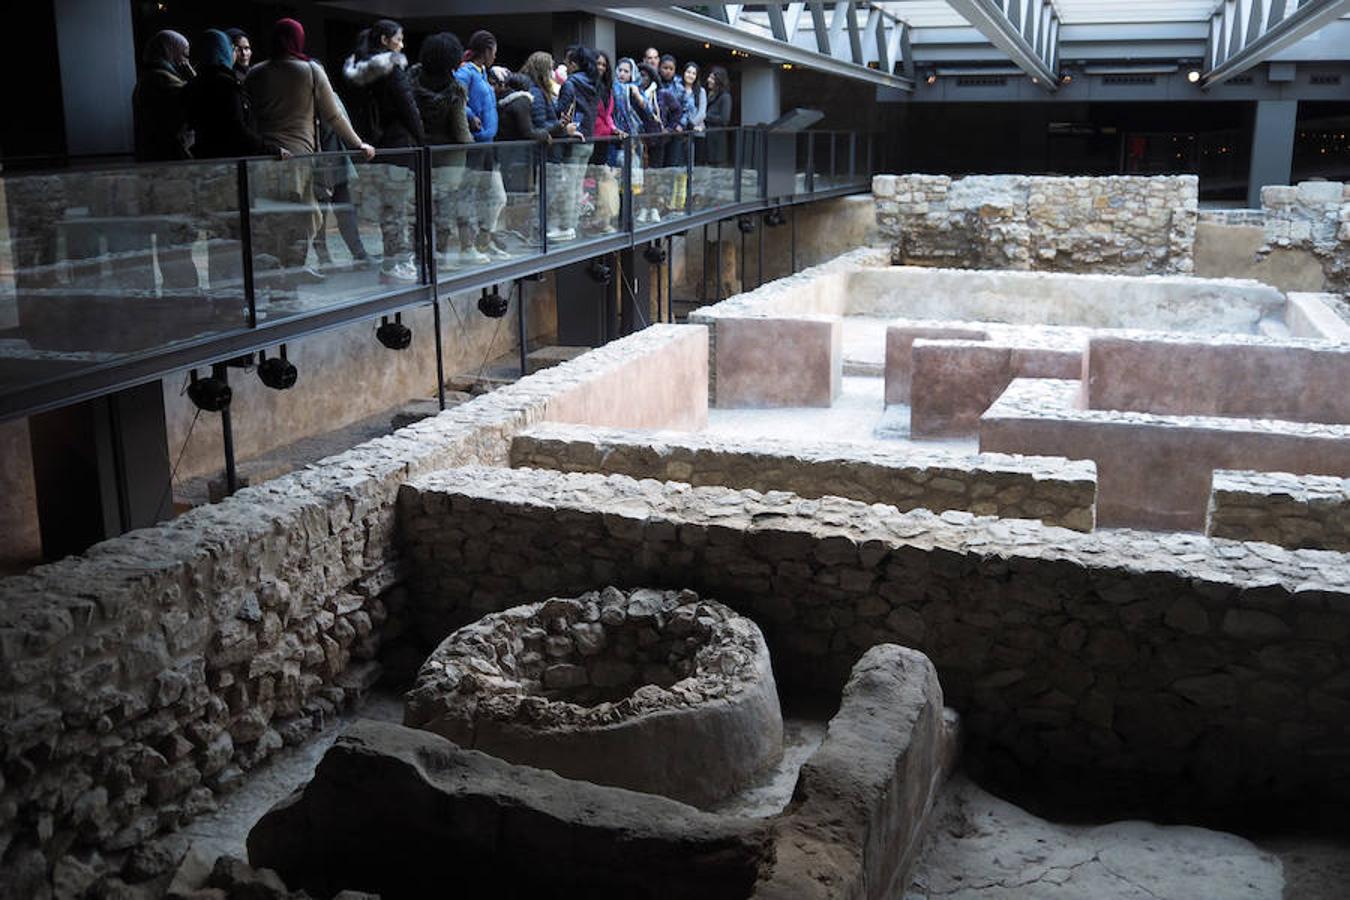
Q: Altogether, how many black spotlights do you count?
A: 8